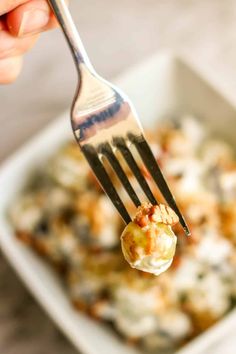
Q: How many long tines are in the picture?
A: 4